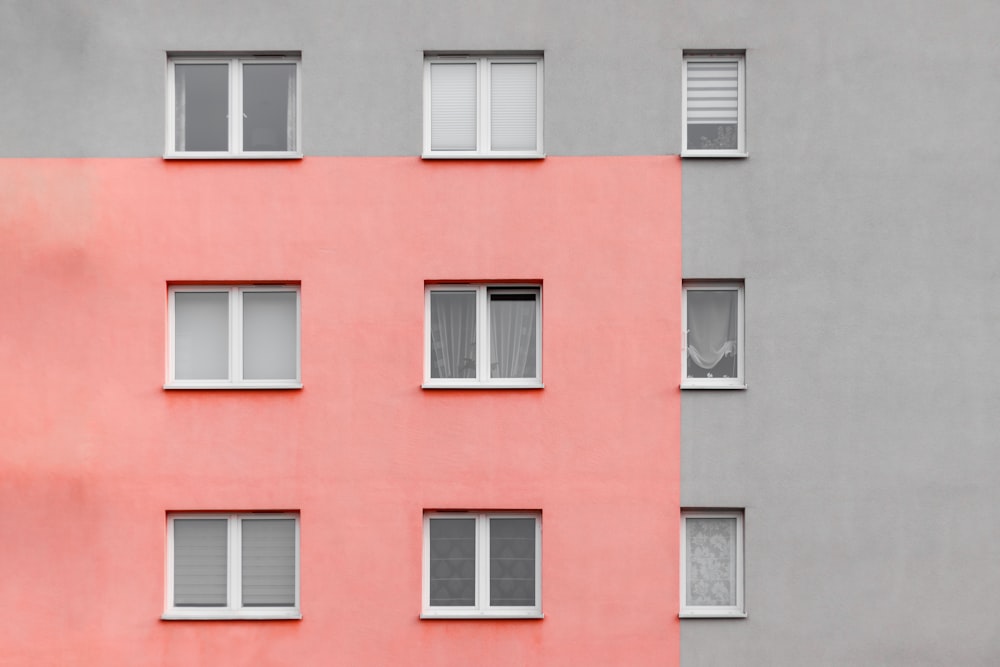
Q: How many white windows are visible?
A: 9